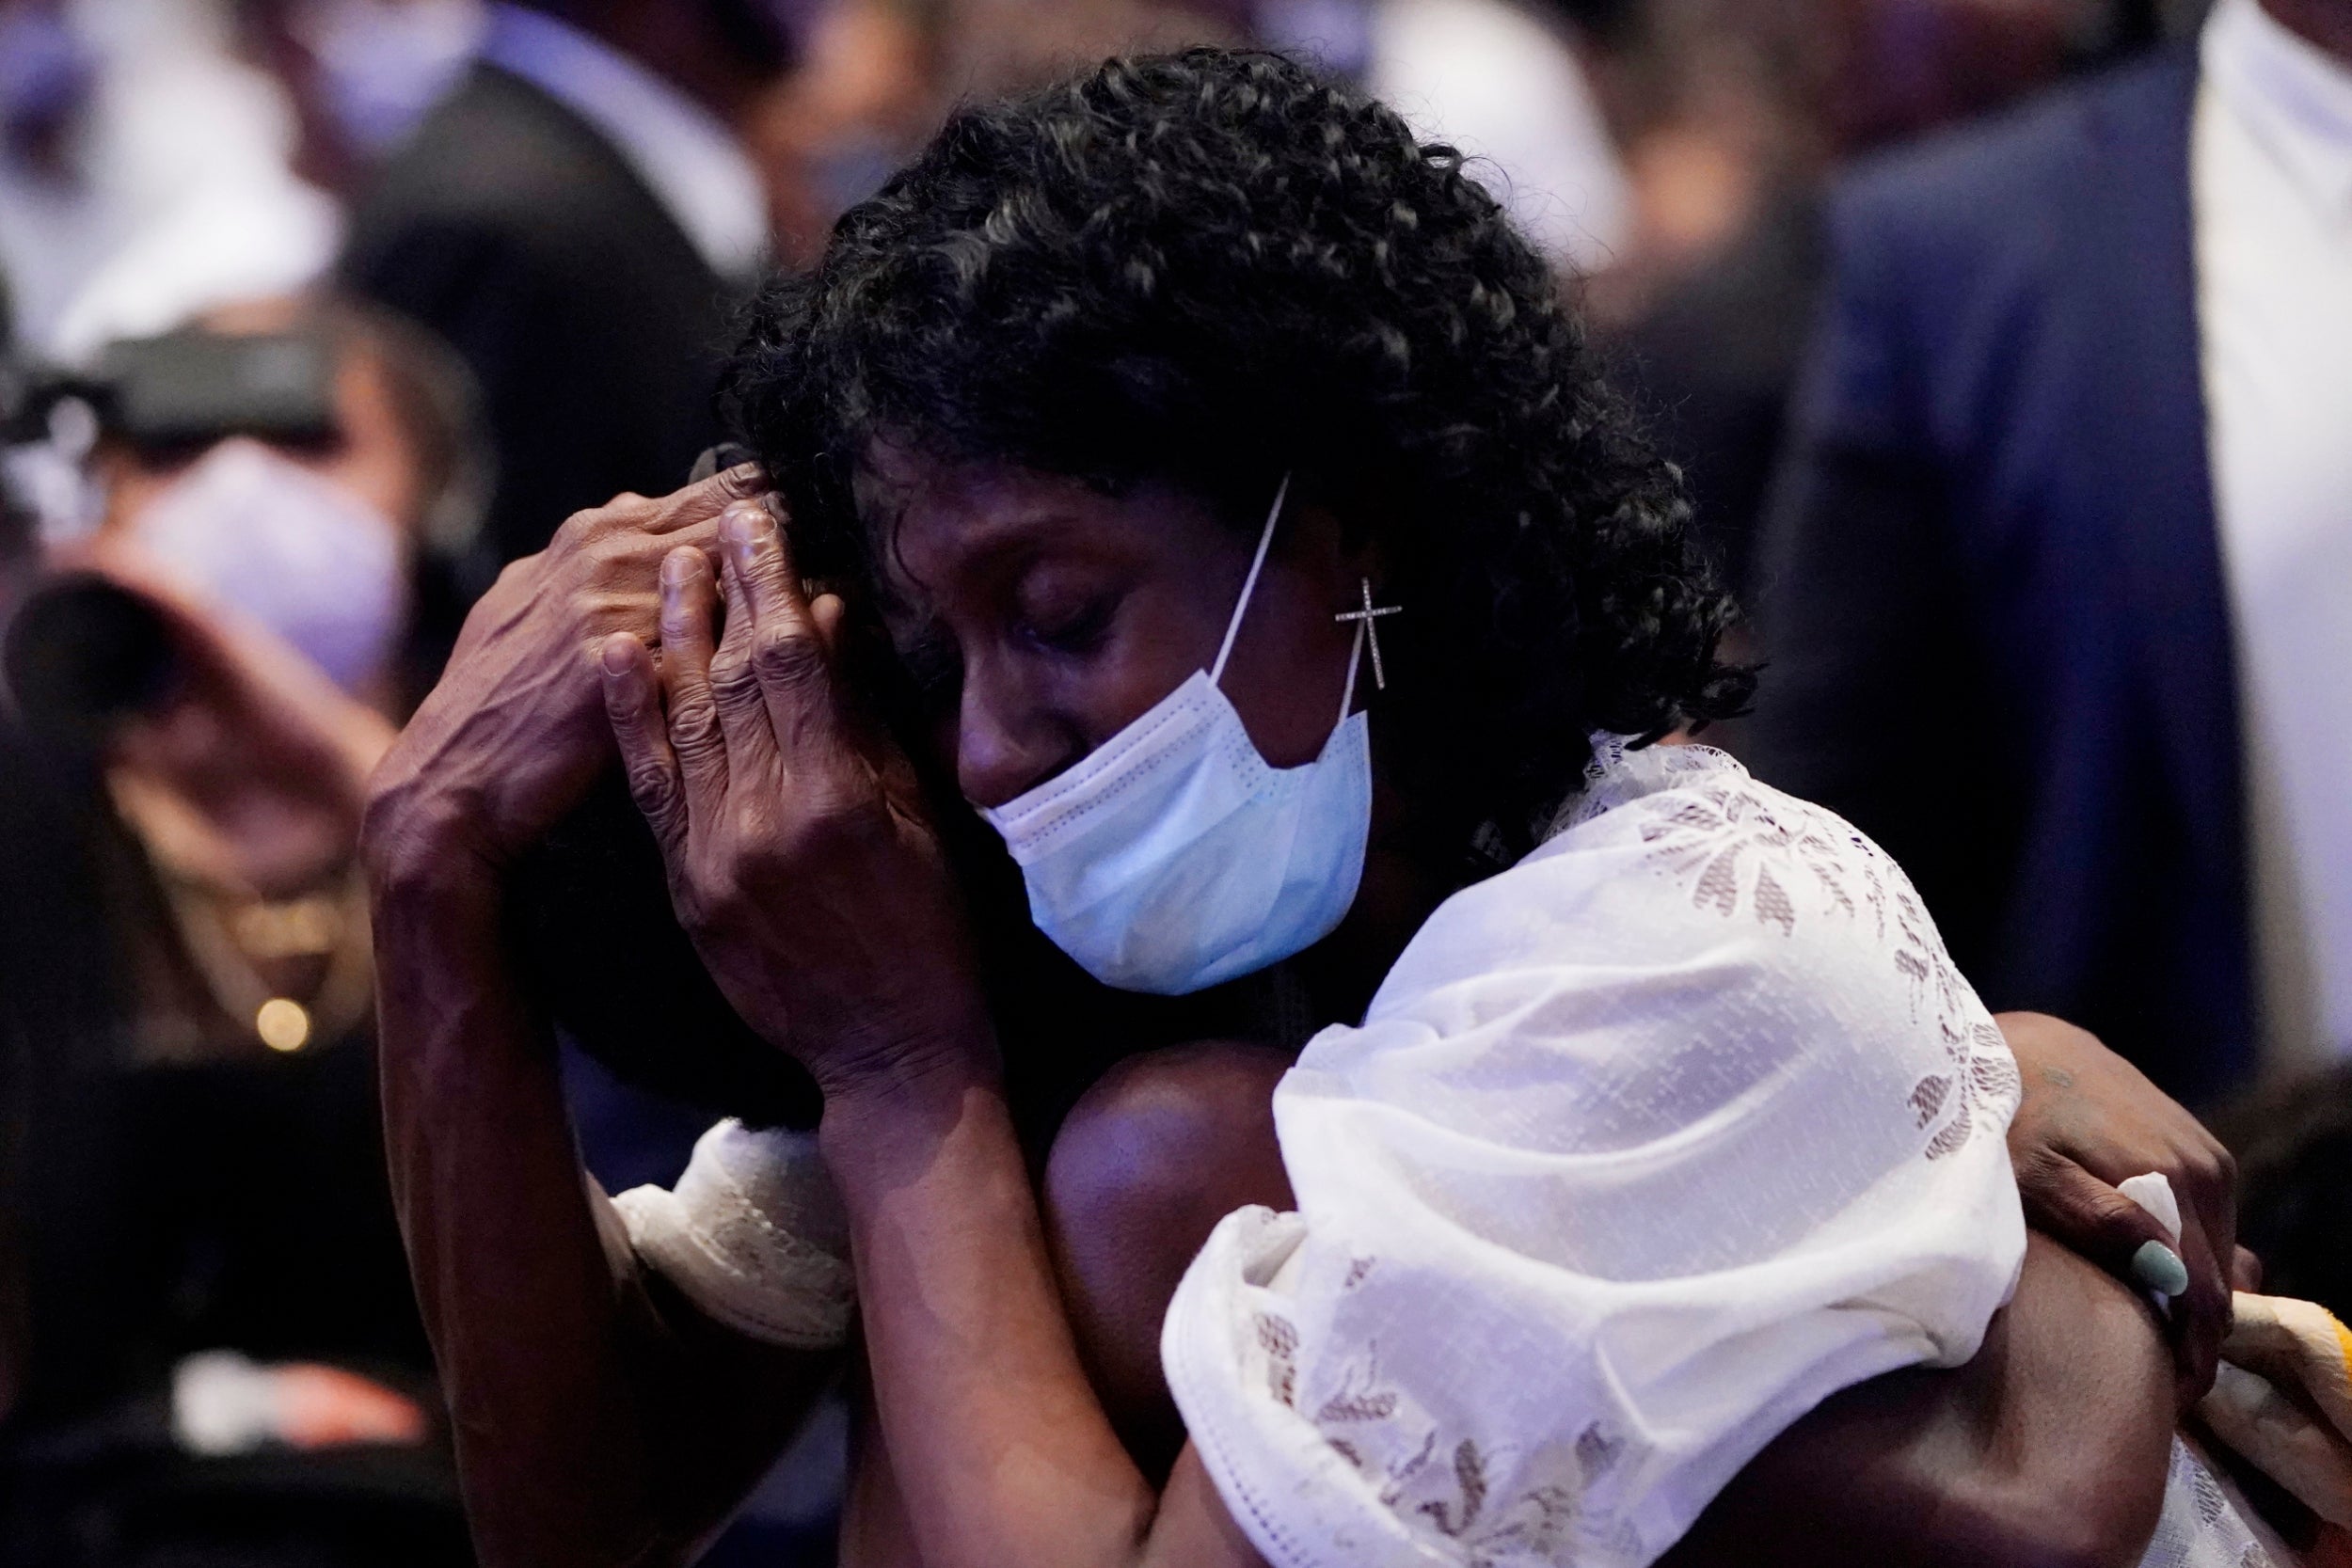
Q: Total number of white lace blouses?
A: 1